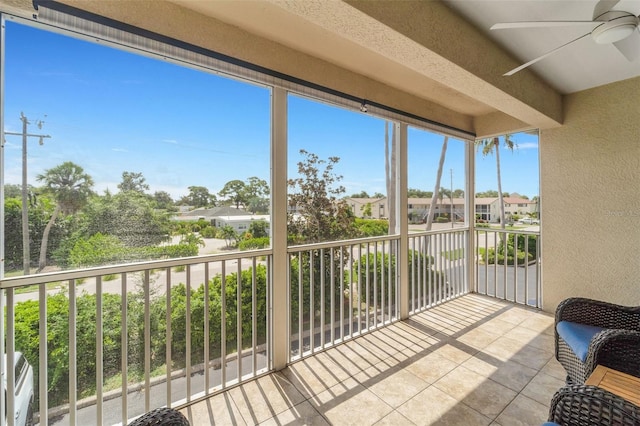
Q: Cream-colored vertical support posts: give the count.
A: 3